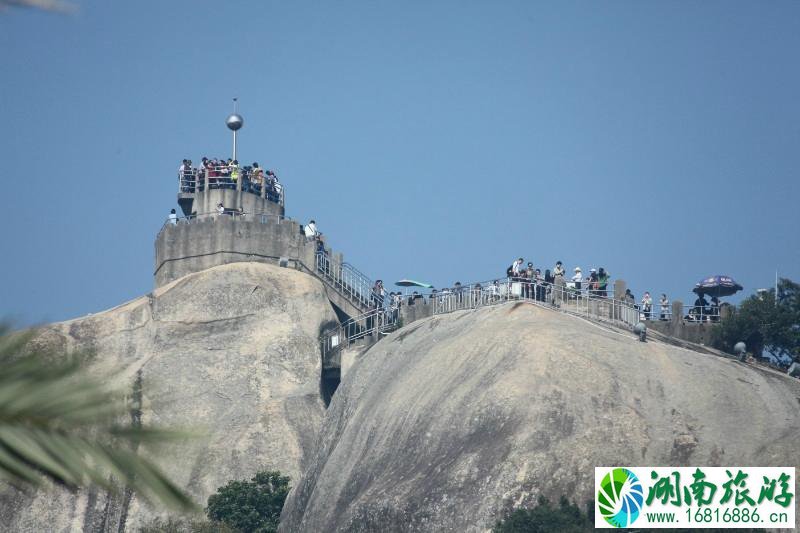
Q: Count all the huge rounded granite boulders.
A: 2